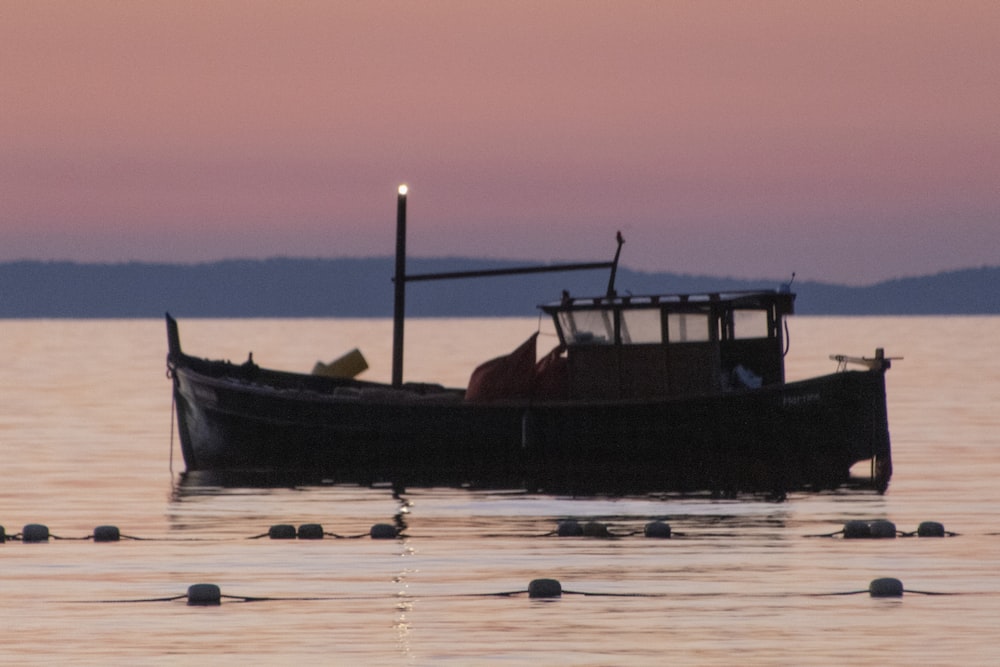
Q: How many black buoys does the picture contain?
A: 15